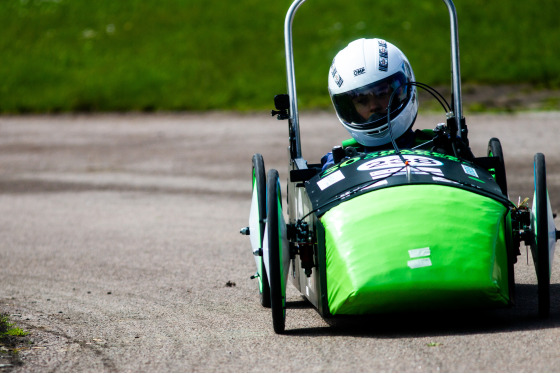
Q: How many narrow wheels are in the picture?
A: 4